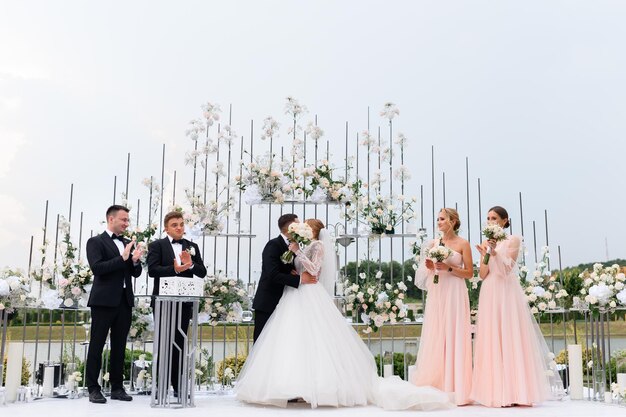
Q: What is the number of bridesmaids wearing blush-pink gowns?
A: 2